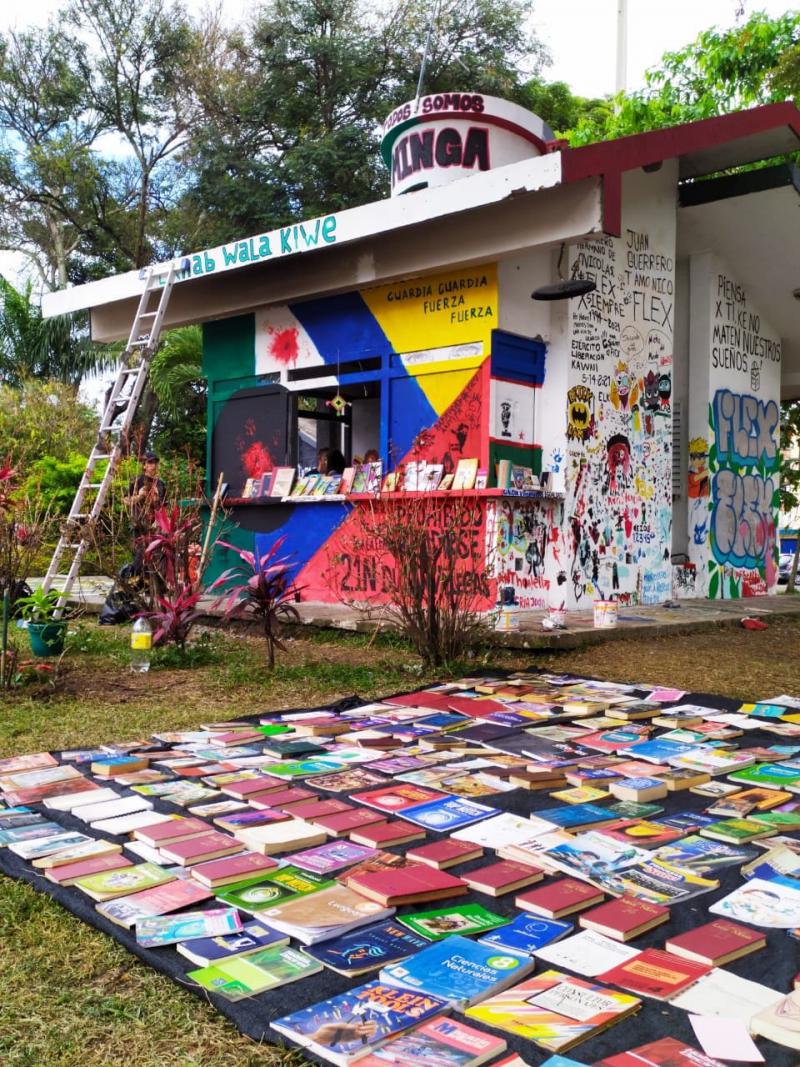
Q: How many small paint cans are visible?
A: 3